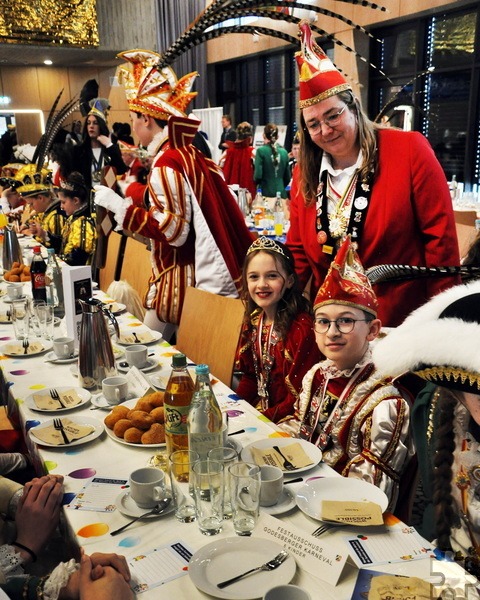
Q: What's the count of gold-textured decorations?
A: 1